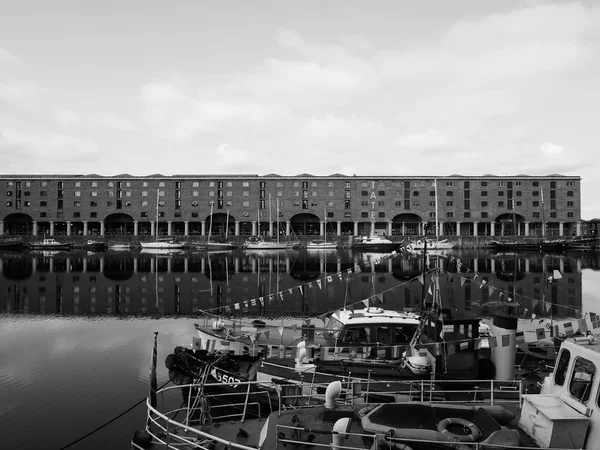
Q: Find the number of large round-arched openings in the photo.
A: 6